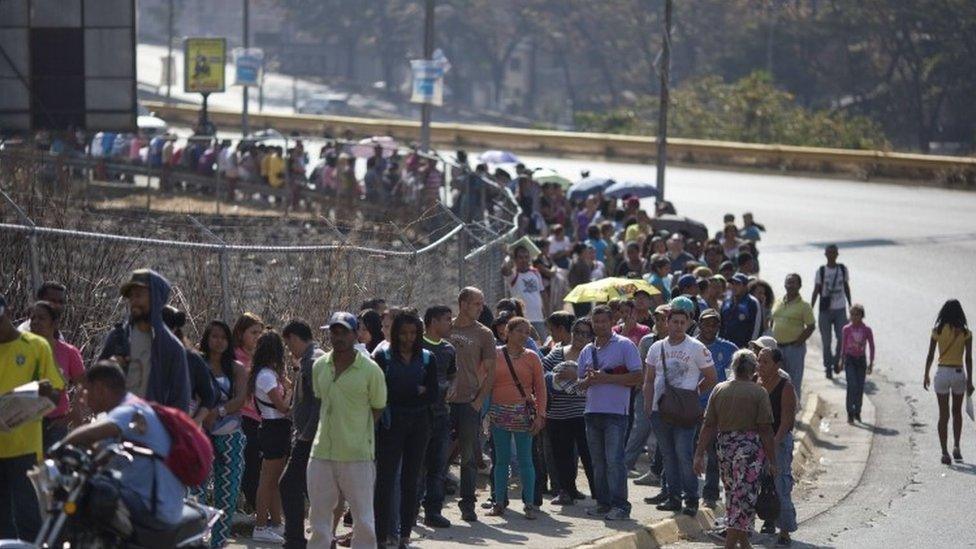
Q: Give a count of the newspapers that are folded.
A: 1